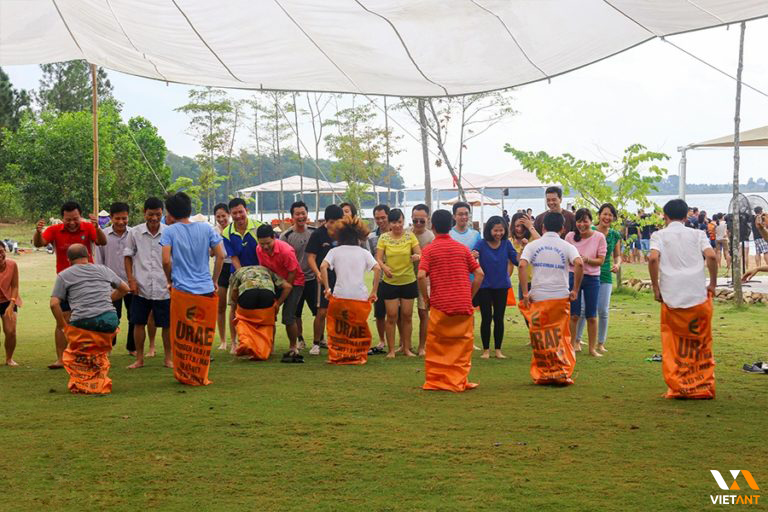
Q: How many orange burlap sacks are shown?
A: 7